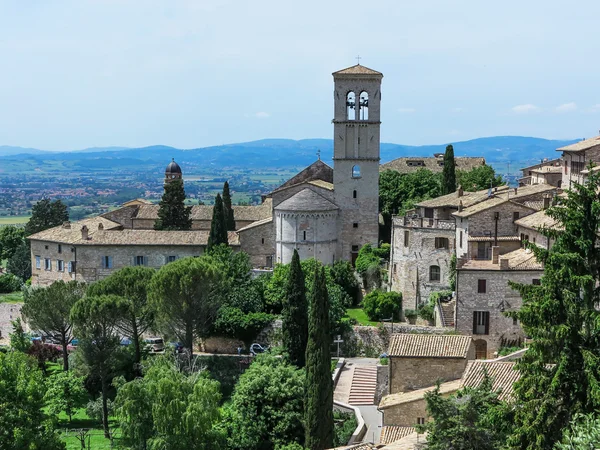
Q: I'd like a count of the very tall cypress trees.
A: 2